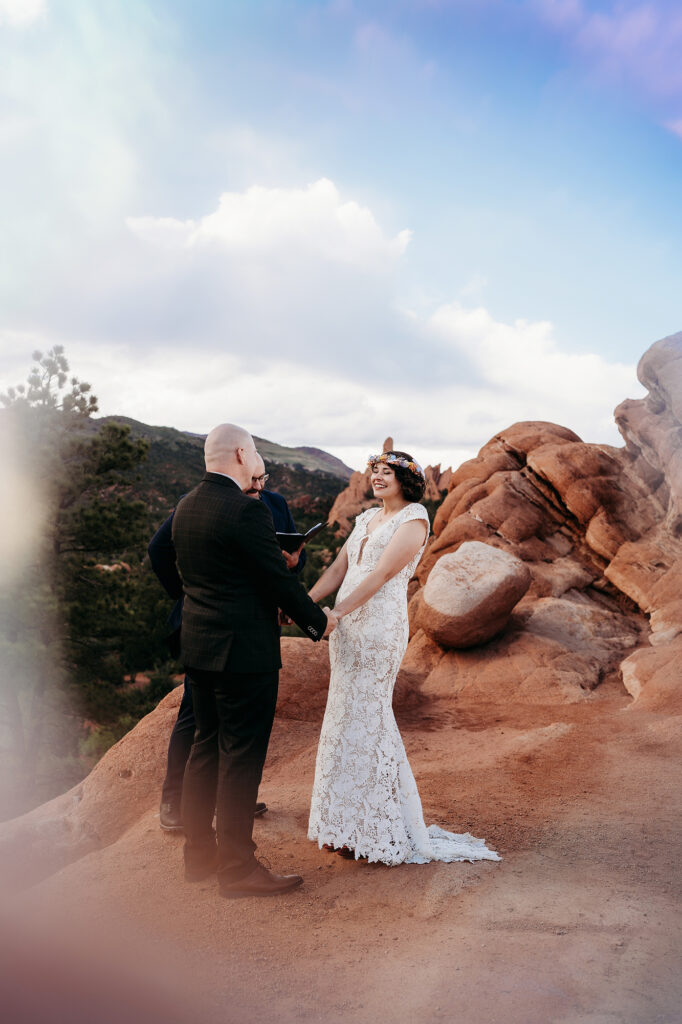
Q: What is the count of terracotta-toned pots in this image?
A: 0